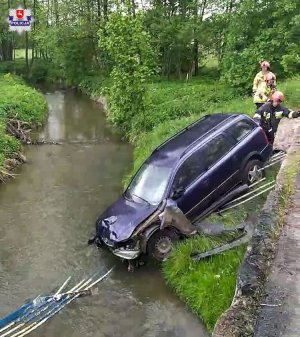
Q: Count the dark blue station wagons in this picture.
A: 1